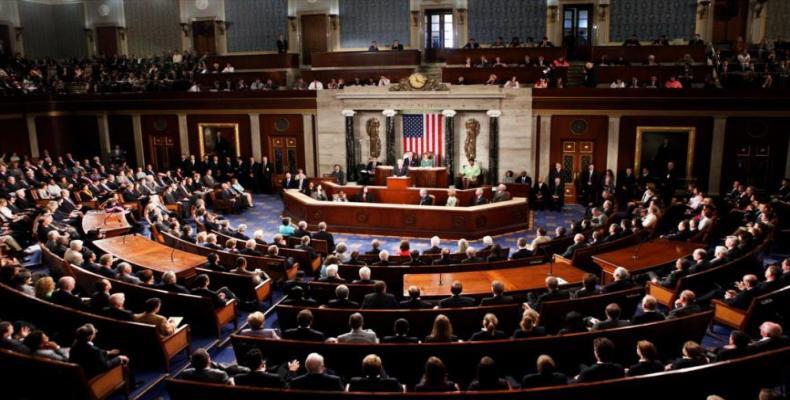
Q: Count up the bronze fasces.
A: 2